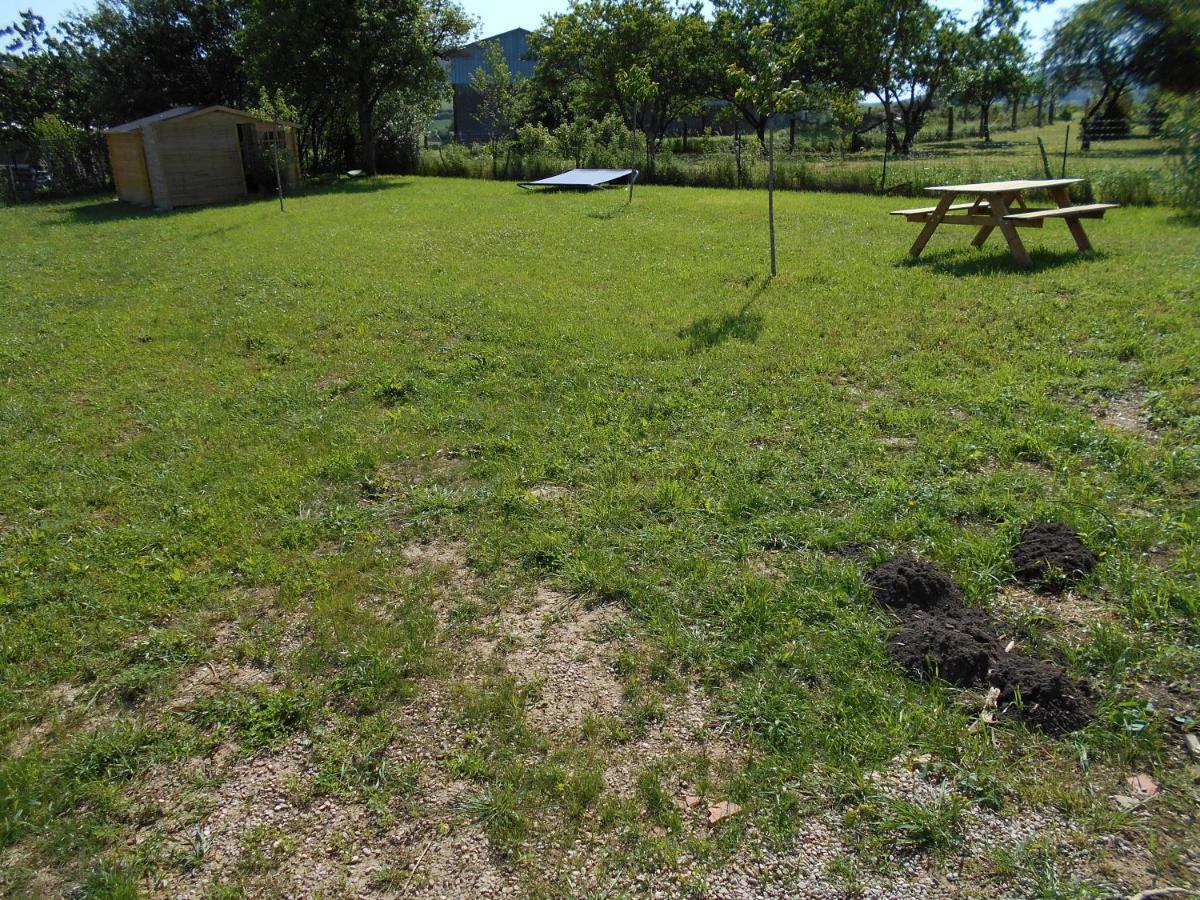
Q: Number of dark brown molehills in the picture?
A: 4